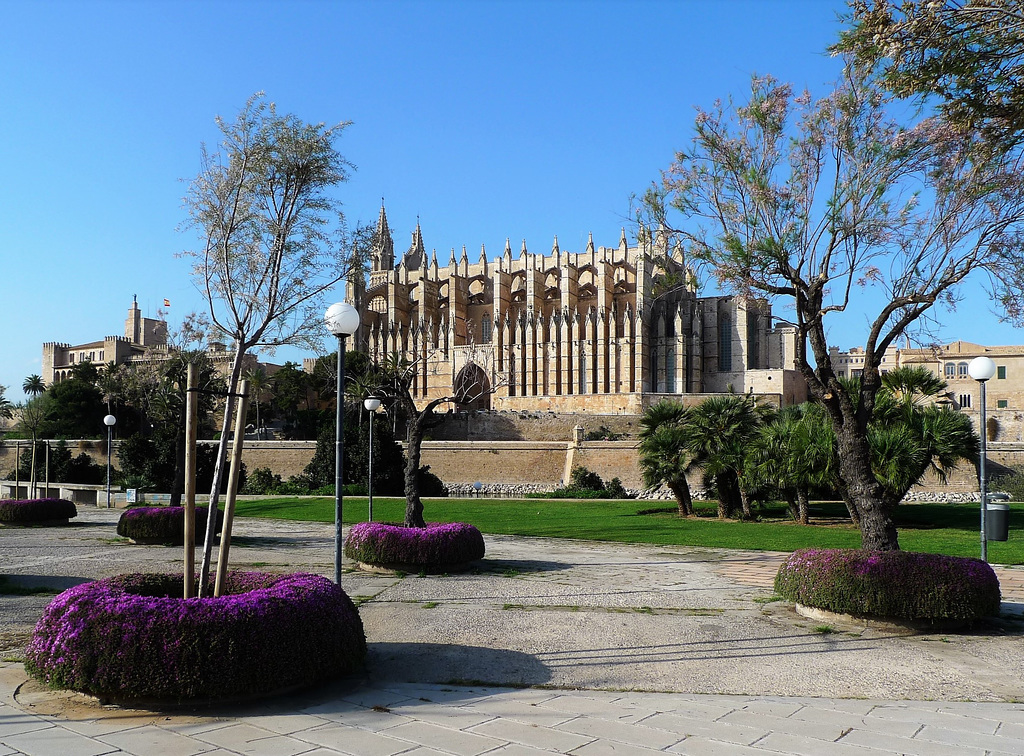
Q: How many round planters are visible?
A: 5